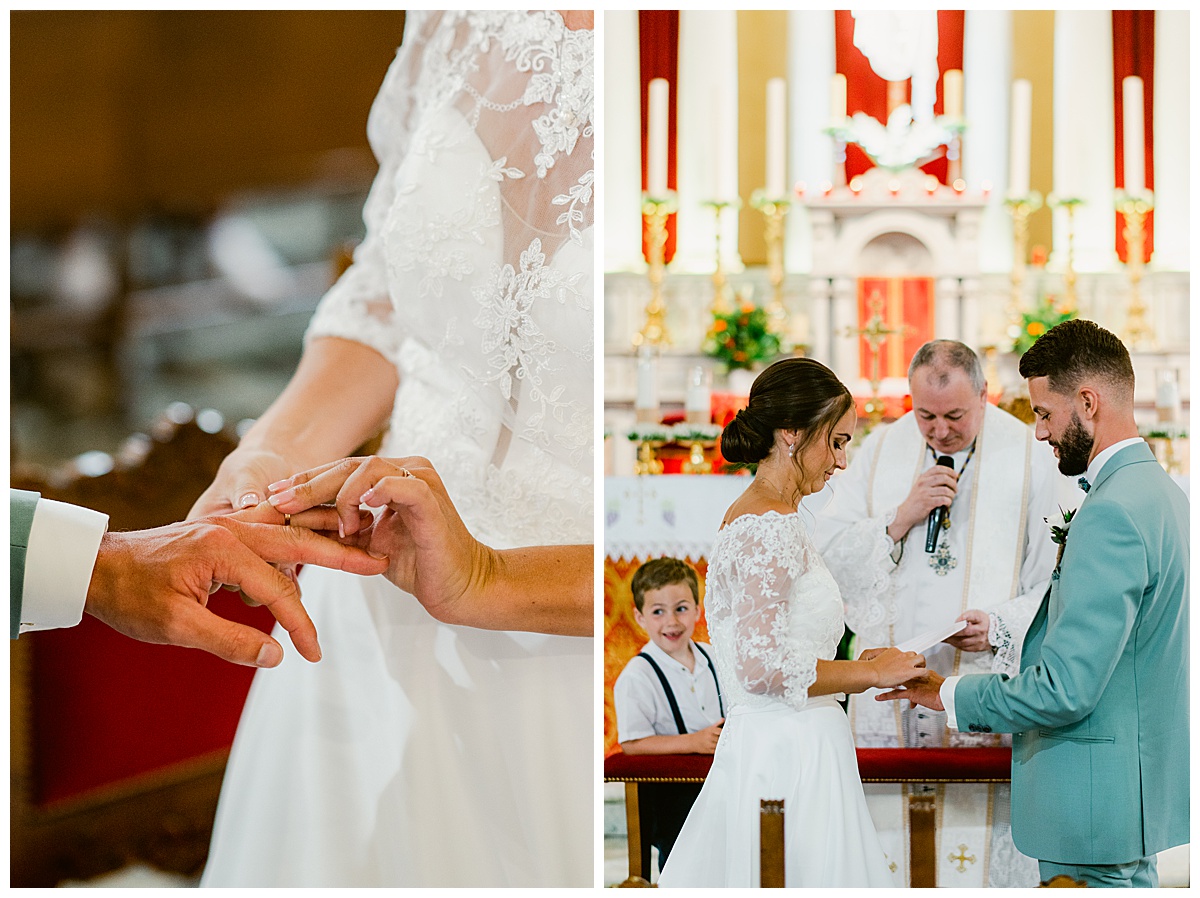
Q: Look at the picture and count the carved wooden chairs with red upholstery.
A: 1